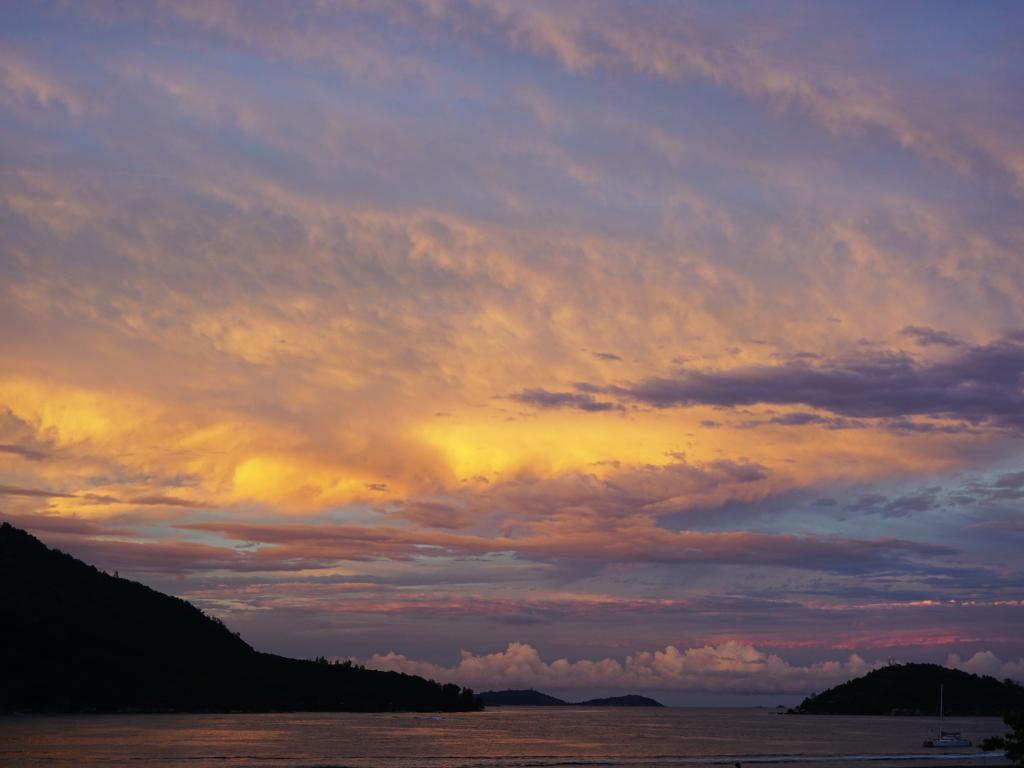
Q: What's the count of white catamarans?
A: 1